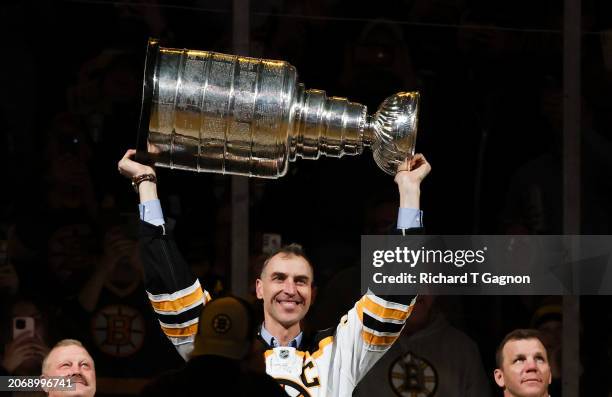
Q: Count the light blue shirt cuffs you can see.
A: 2